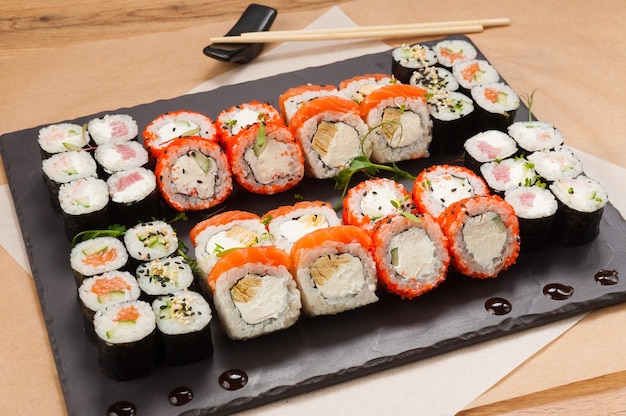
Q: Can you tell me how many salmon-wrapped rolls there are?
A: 8